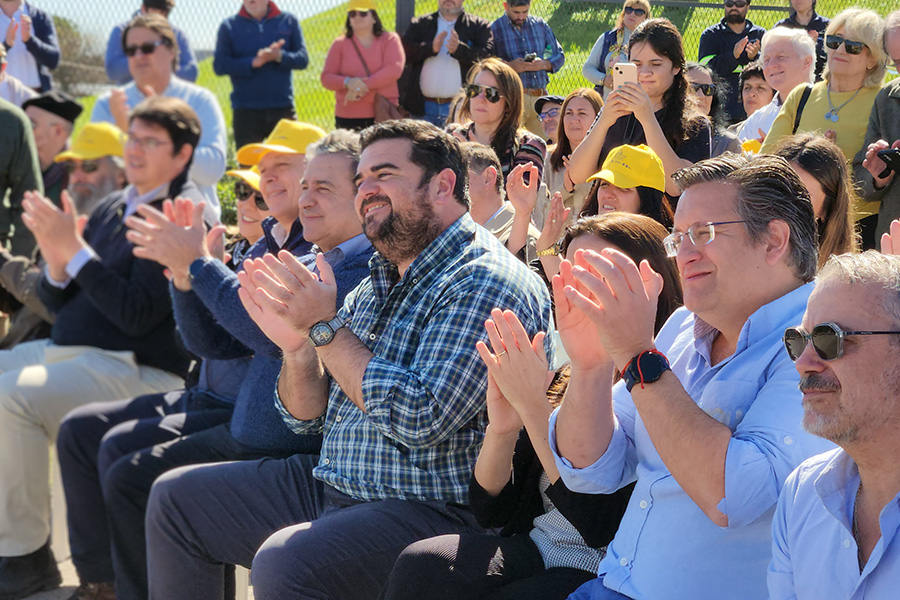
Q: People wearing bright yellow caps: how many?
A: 5